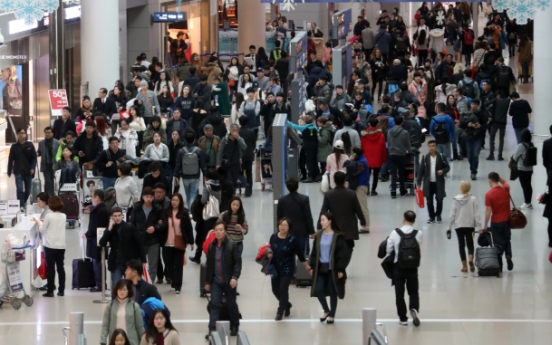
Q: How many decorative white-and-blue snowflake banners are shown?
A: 2